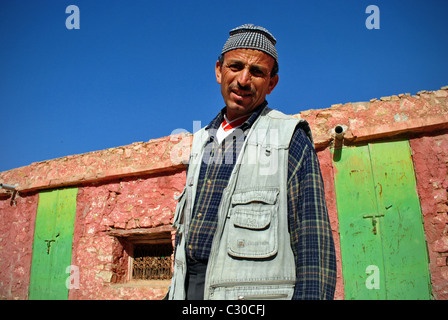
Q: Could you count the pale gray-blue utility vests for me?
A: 1